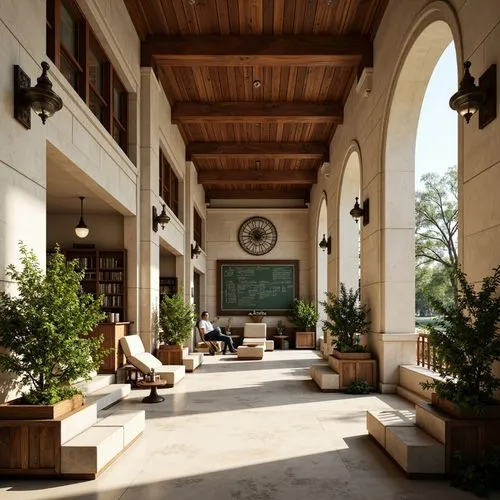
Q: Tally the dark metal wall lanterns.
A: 6